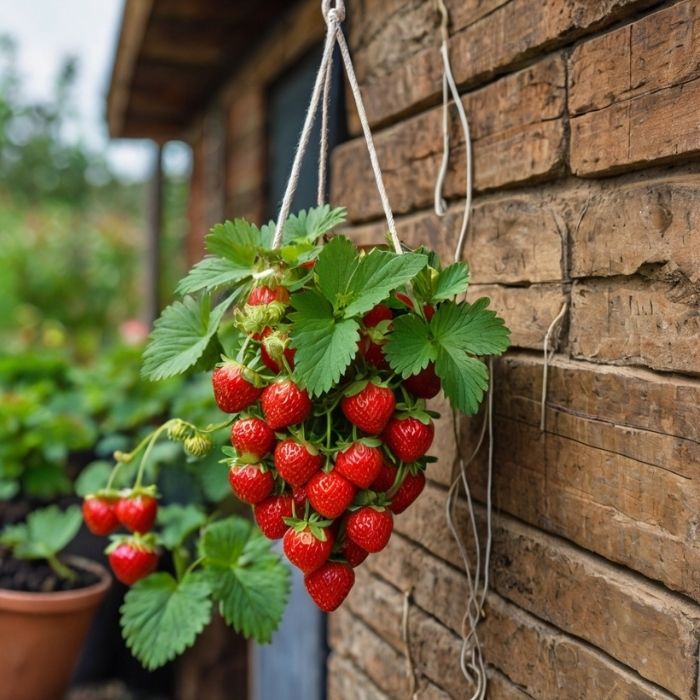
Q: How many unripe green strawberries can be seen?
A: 2